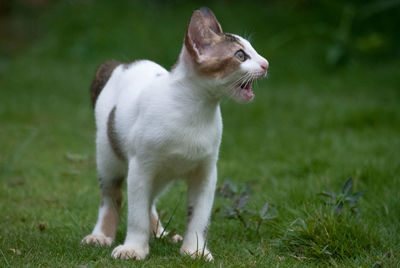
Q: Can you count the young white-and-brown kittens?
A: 1